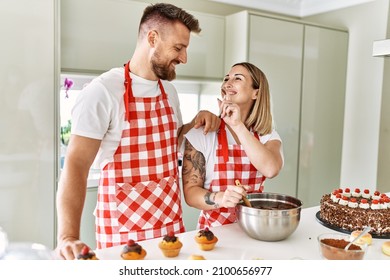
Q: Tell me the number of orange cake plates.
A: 0